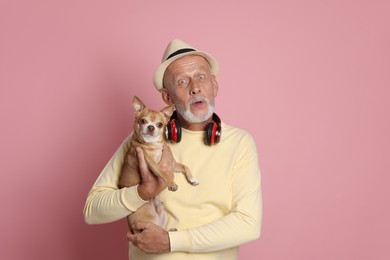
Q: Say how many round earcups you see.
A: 2